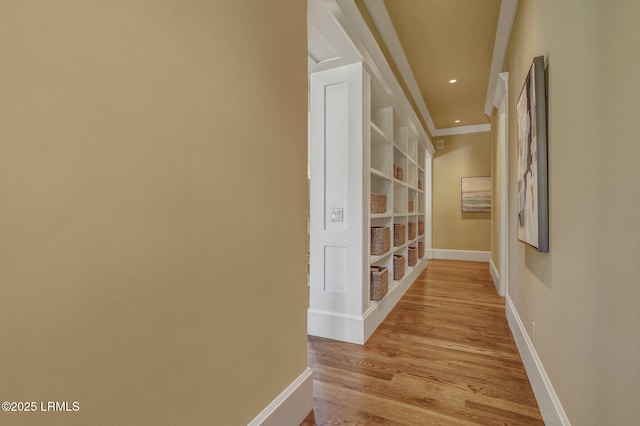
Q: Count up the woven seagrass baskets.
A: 12